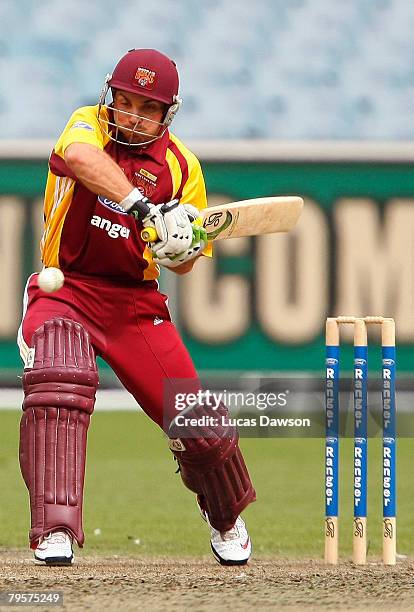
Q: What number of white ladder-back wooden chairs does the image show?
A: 0